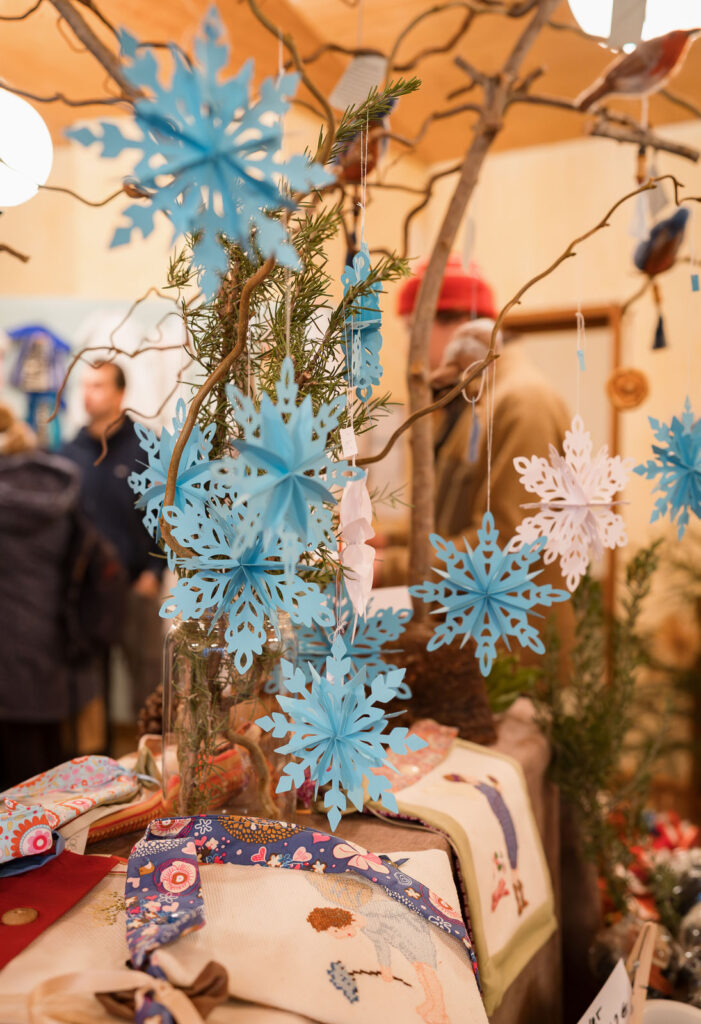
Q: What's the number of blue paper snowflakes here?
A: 9